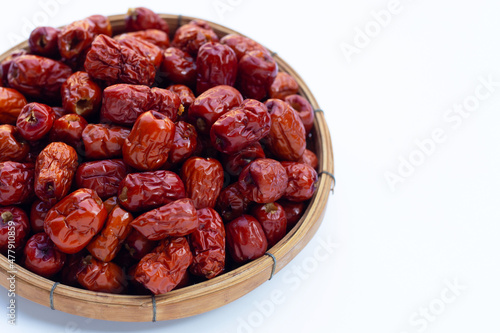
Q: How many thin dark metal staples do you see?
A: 7